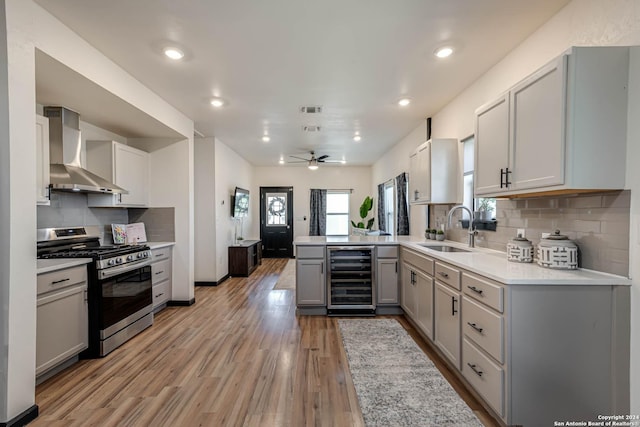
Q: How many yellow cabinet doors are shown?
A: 0